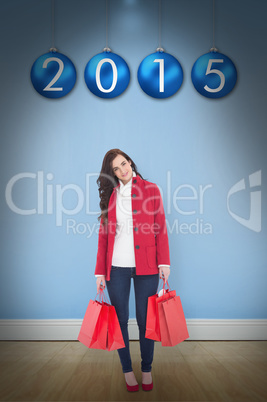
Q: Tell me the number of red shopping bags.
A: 4